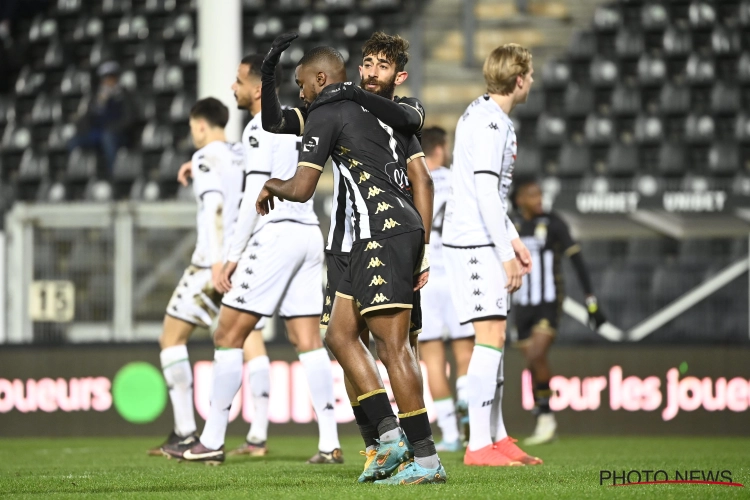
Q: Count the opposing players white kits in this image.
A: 4